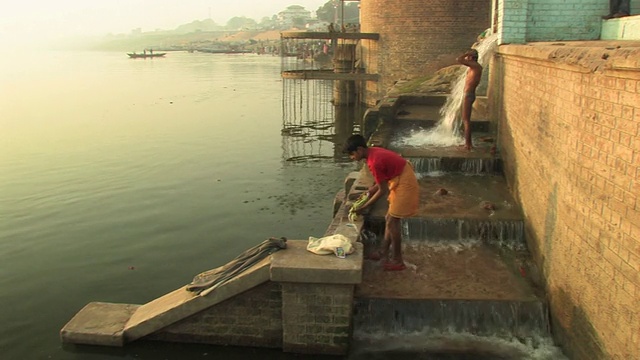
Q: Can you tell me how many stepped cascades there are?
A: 3